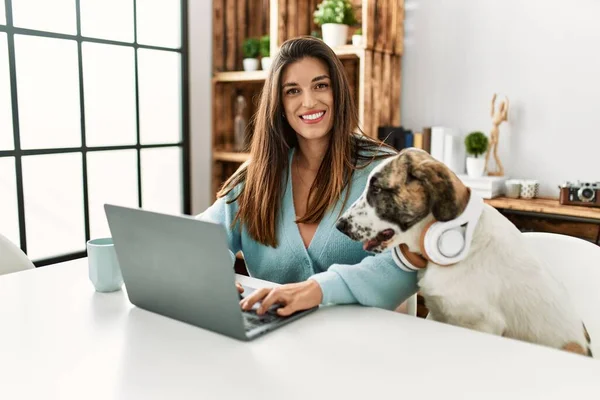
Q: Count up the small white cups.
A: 2